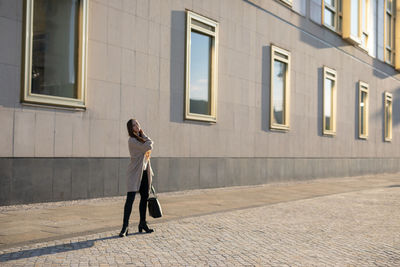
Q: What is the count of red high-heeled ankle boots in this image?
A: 0